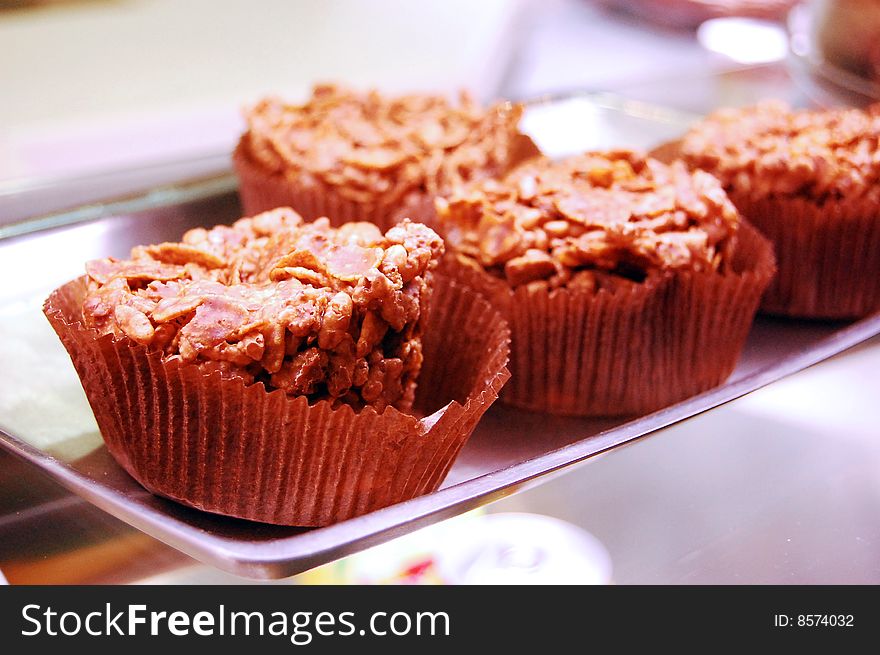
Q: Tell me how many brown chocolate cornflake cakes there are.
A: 4